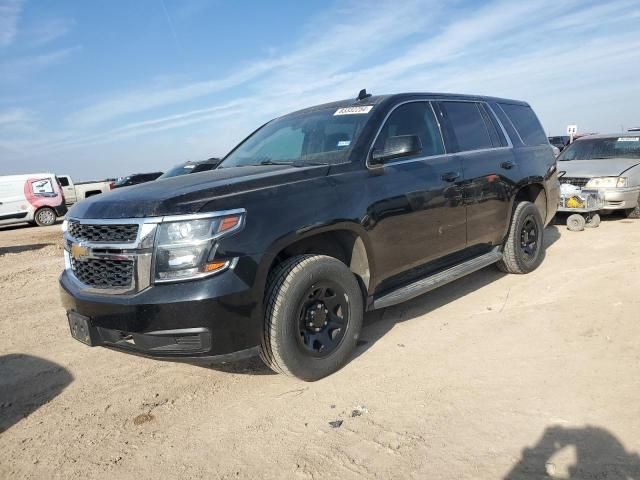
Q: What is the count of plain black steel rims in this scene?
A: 2